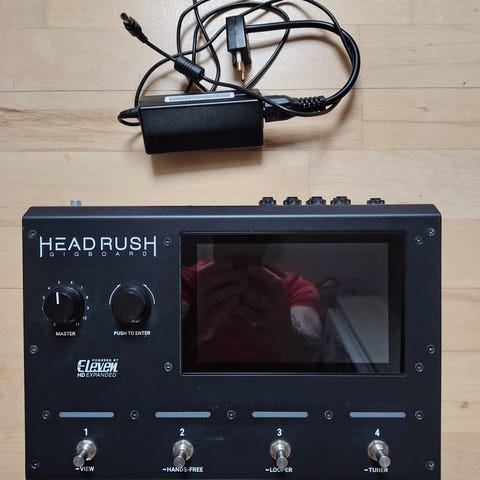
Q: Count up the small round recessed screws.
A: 15